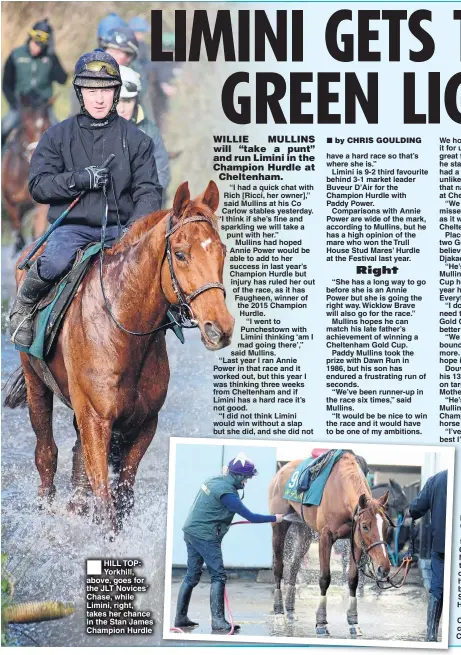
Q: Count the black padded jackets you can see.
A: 1